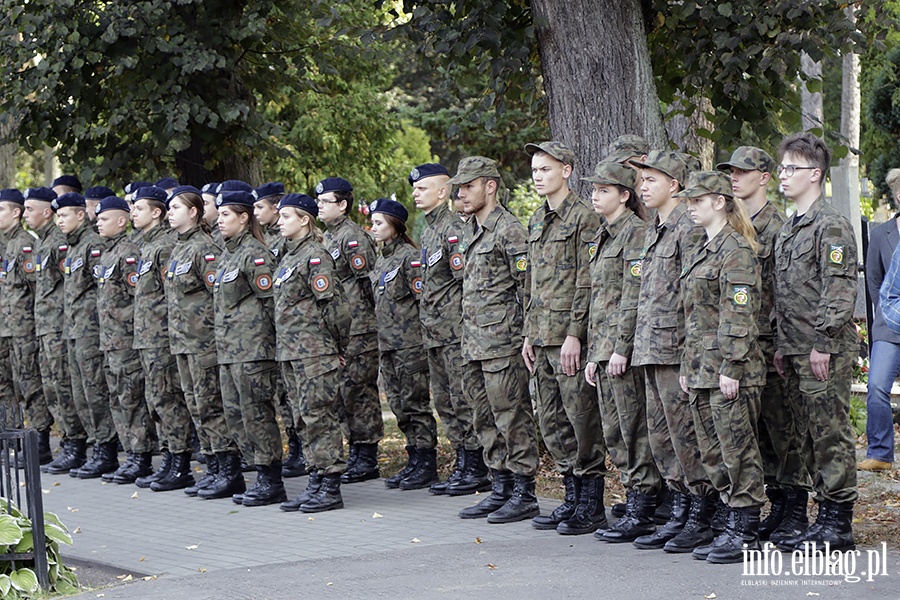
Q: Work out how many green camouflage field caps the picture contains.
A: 8